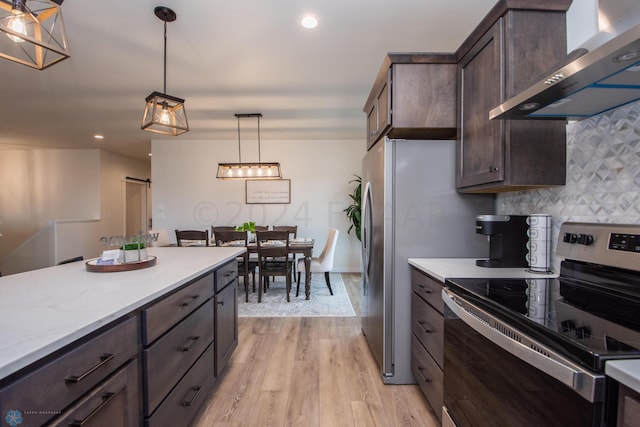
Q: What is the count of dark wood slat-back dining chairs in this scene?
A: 6